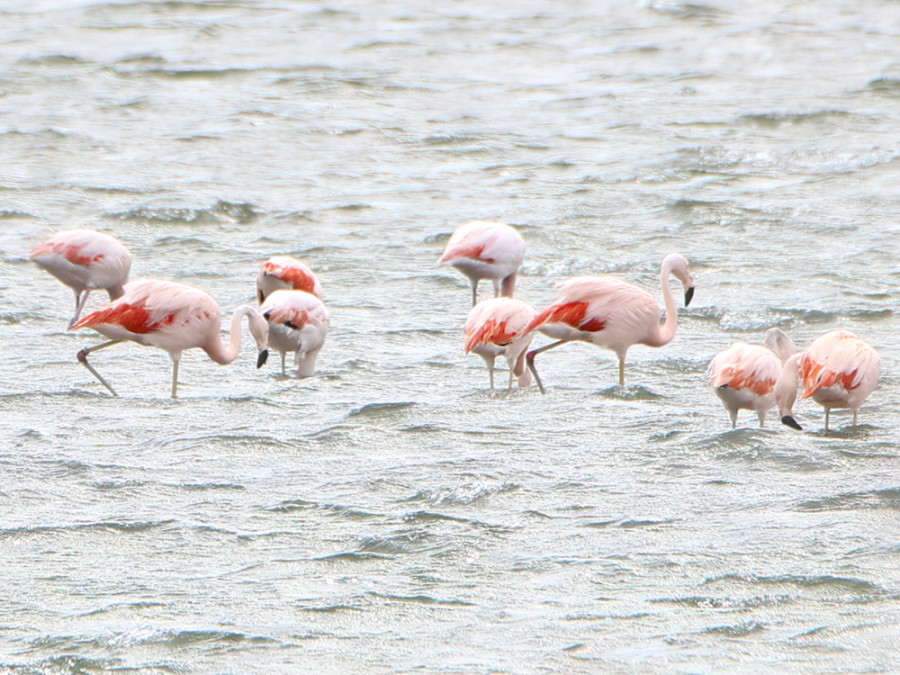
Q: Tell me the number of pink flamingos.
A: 9